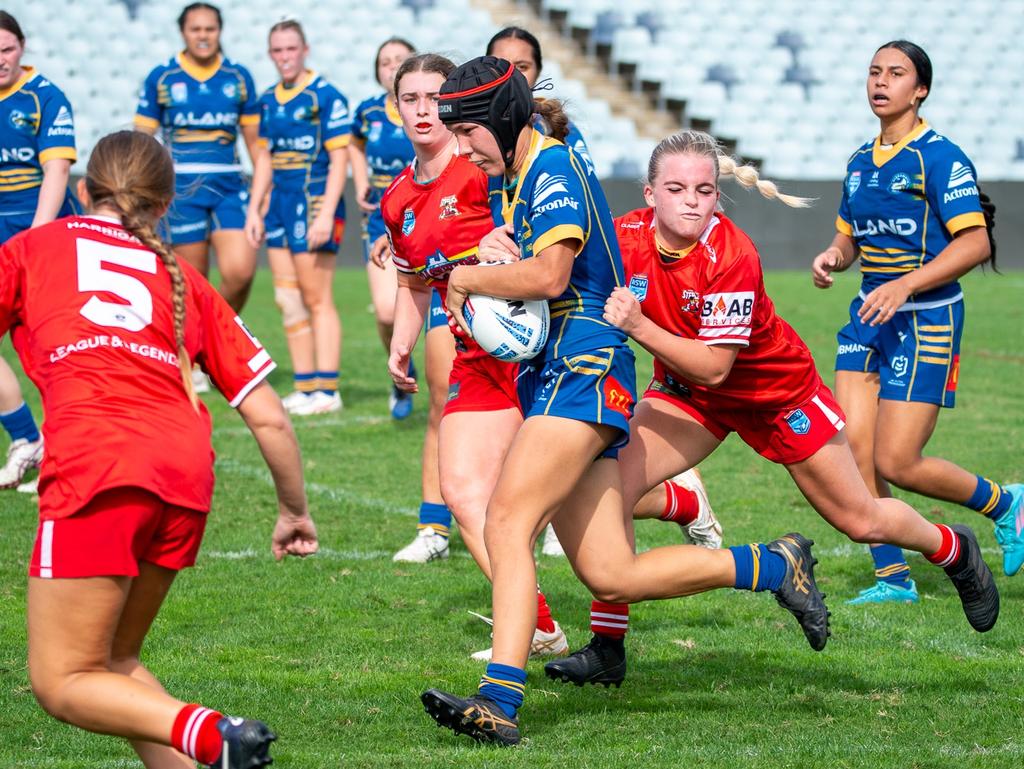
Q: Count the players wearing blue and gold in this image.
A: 7